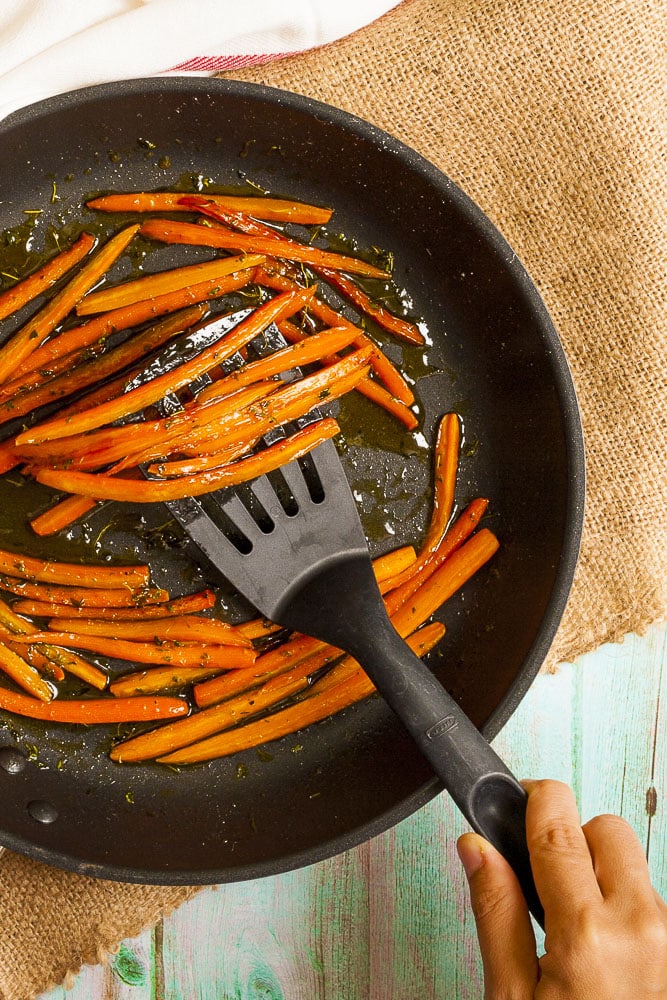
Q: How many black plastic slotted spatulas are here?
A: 1